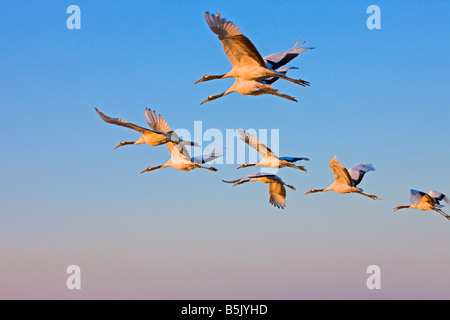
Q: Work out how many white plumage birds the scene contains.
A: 8